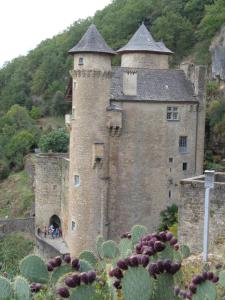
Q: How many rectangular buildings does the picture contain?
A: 1